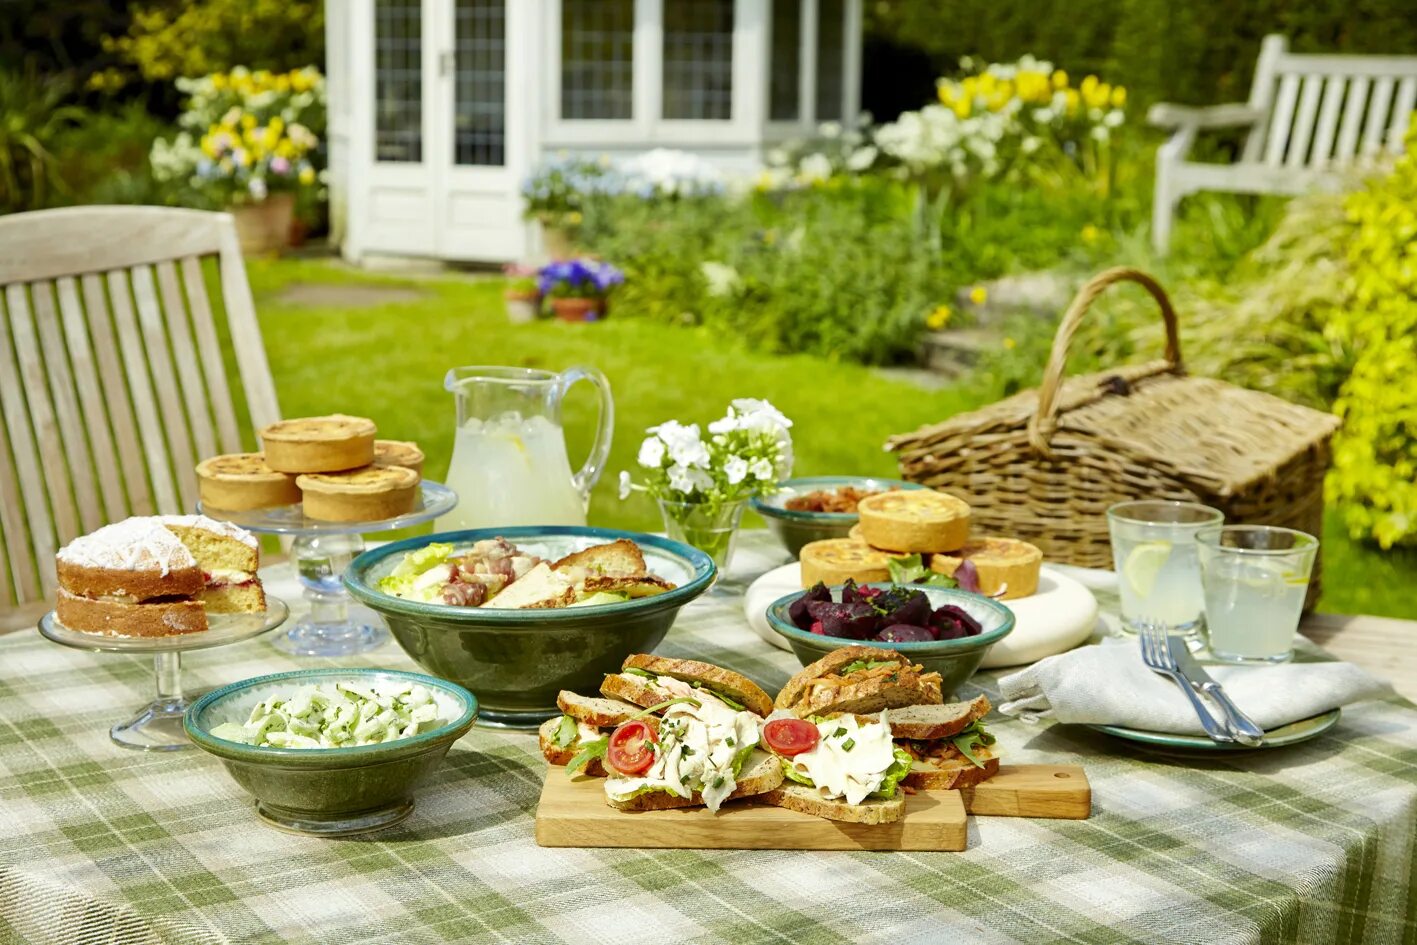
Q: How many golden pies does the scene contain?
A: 8